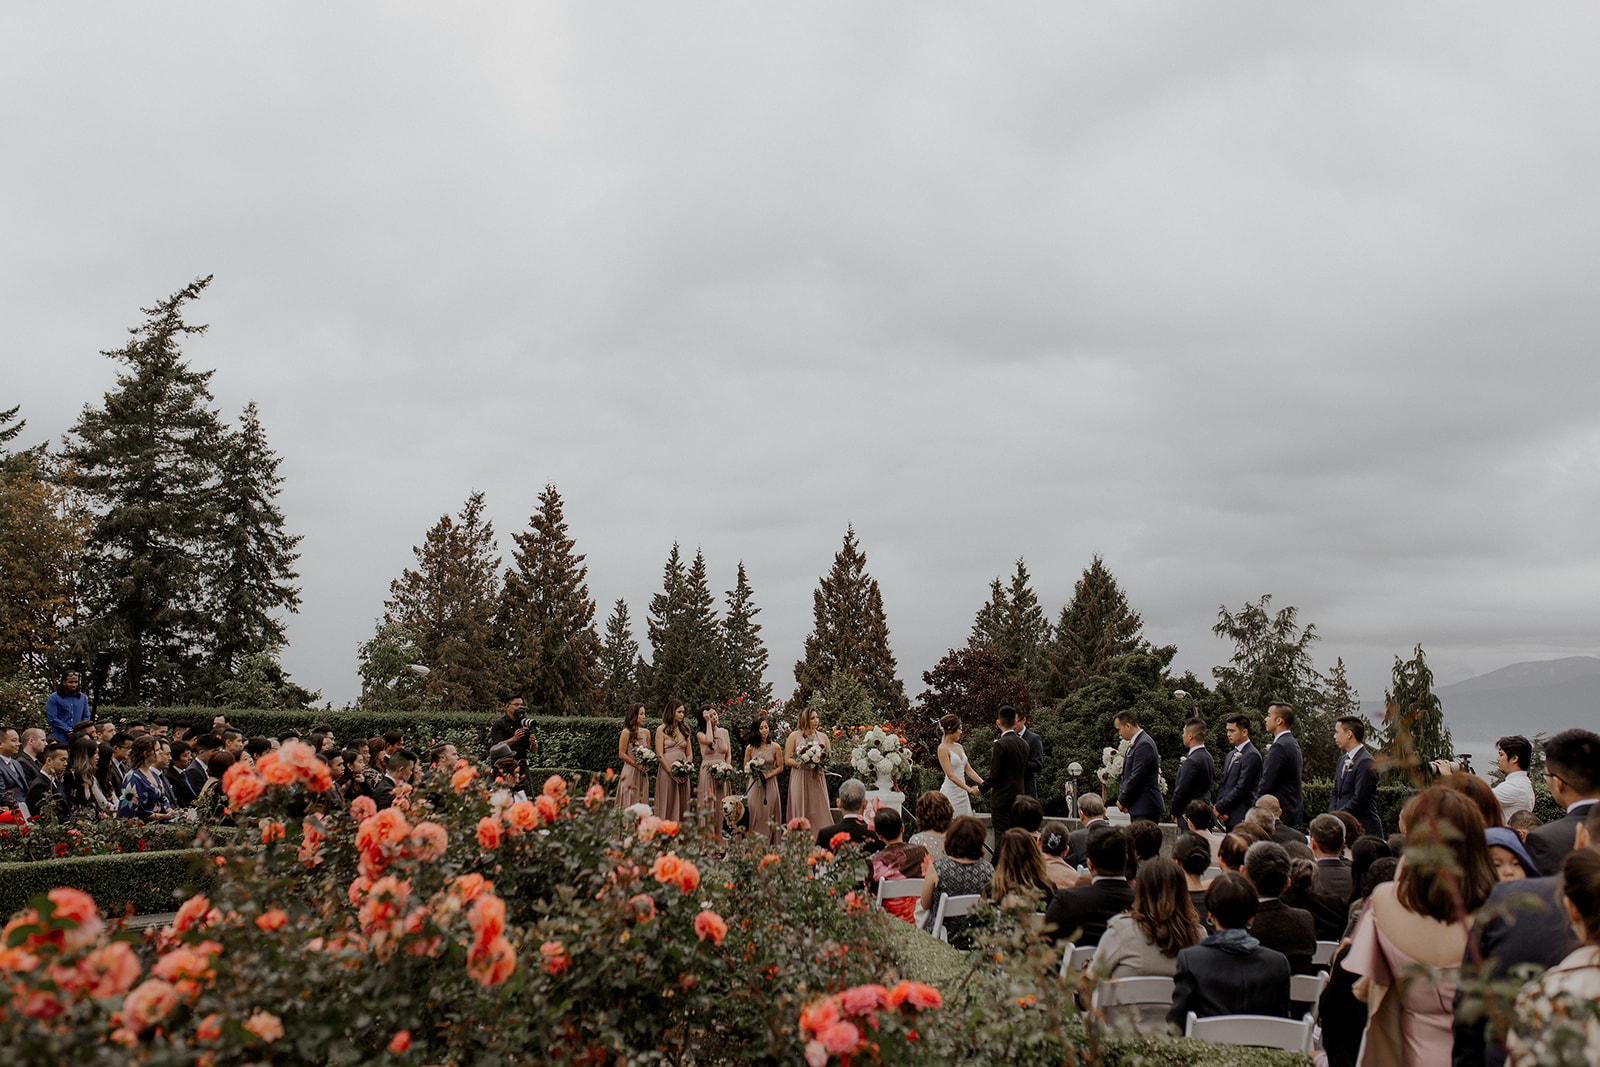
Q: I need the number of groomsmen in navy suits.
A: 5